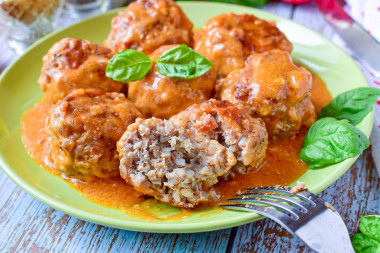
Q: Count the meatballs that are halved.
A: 1